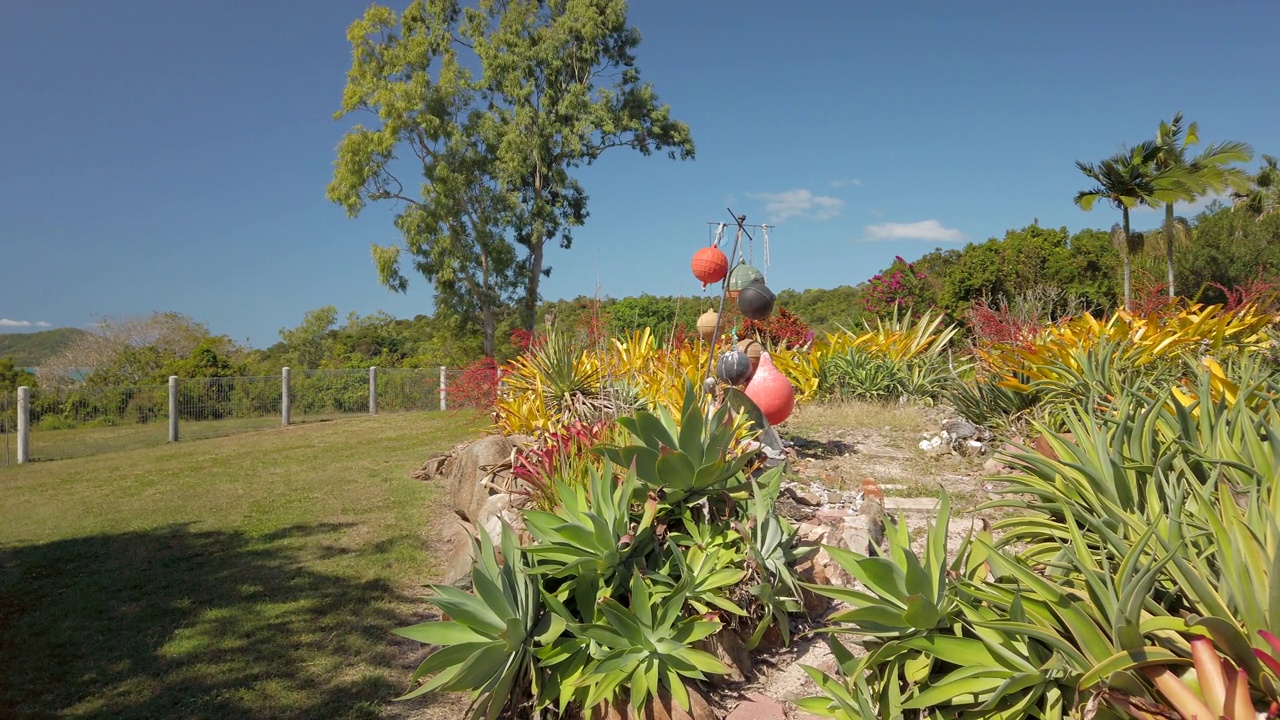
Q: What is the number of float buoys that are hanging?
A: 7